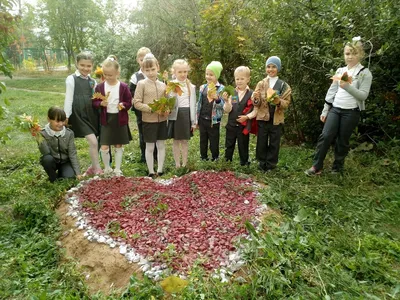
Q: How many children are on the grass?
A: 10